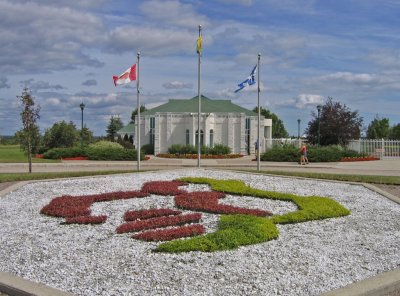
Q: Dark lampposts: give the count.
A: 3